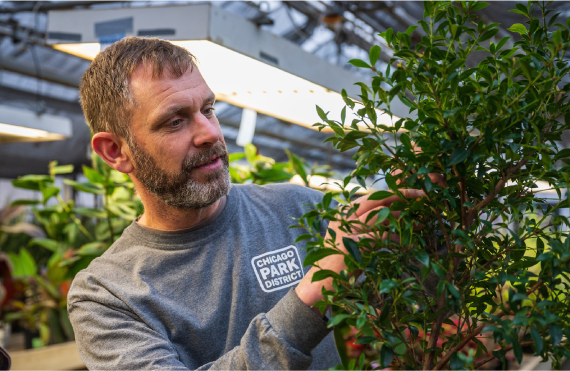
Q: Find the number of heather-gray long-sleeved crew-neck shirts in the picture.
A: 1